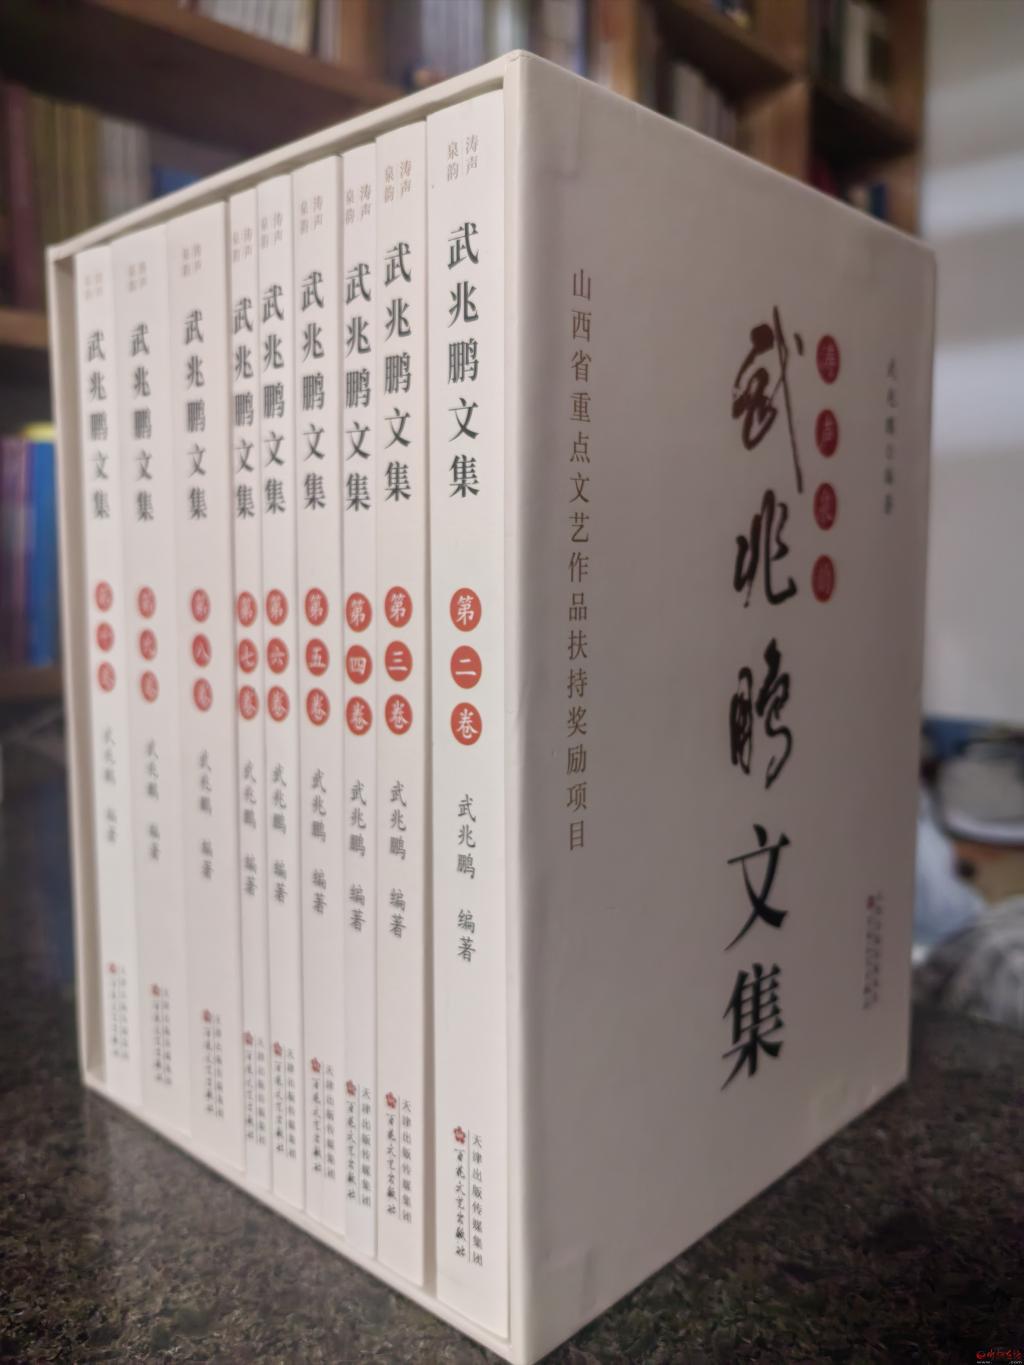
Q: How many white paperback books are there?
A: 9